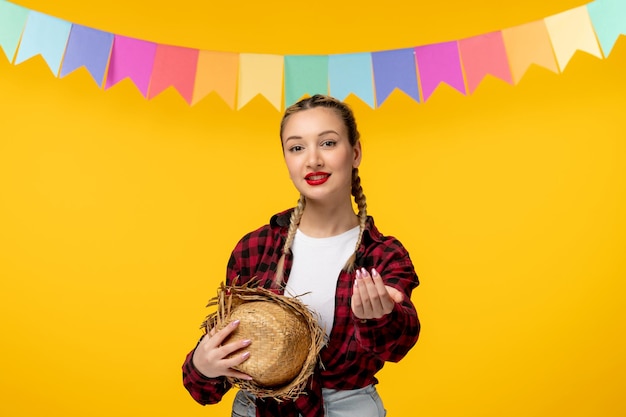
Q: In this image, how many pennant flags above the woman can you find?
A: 15